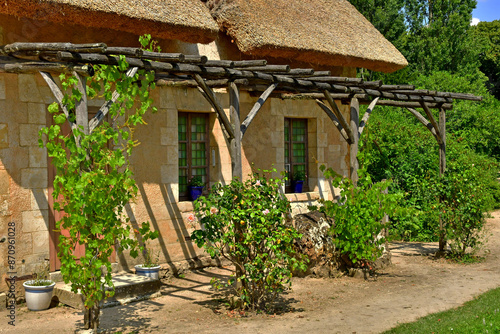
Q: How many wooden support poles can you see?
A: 4